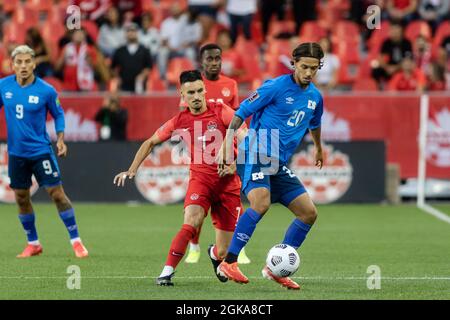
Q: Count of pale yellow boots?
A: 2